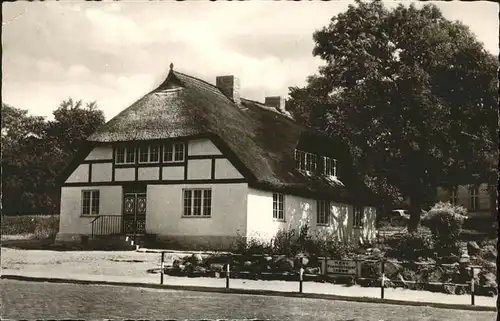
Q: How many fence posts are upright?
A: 5